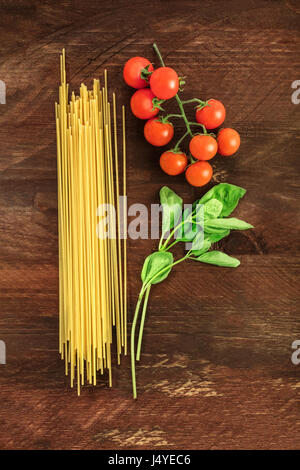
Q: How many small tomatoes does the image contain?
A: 9